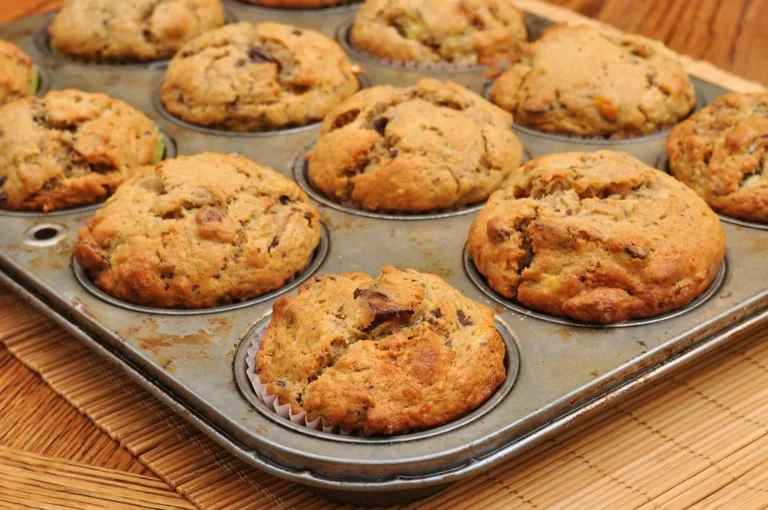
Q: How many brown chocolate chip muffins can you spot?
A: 12